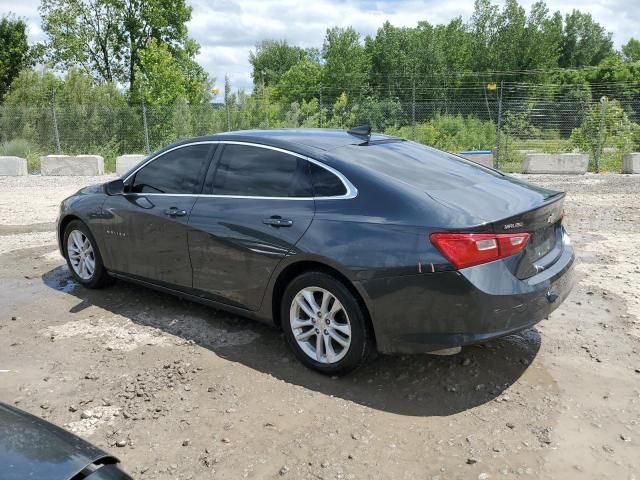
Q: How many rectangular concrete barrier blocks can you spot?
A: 6